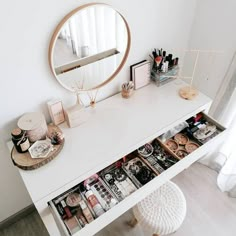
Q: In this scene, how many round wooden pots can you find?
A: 4